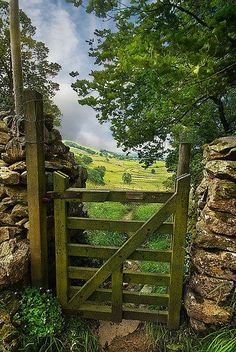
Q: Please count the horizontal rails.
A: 6